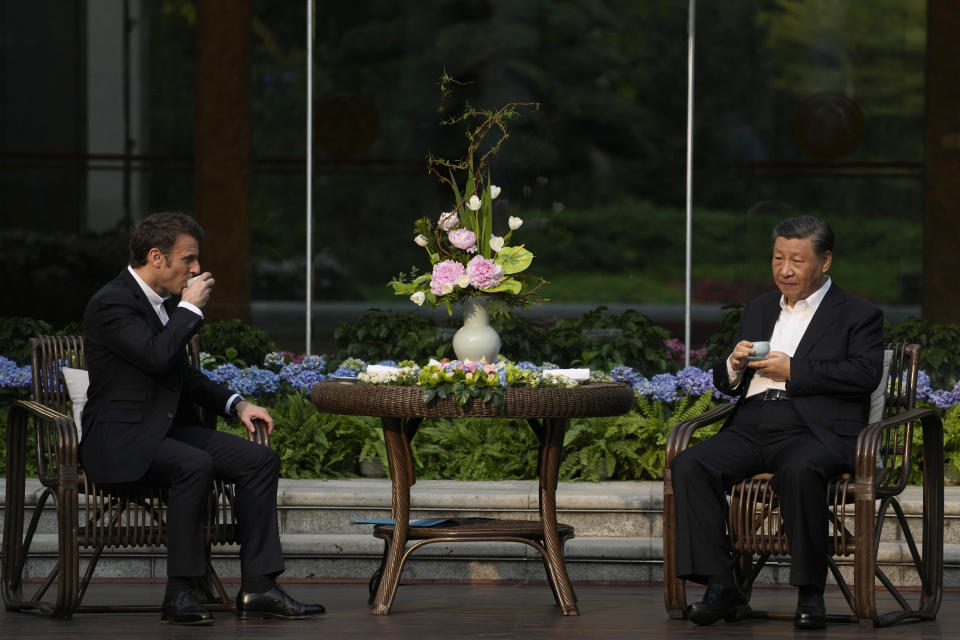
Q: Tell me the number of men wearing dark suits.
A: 2